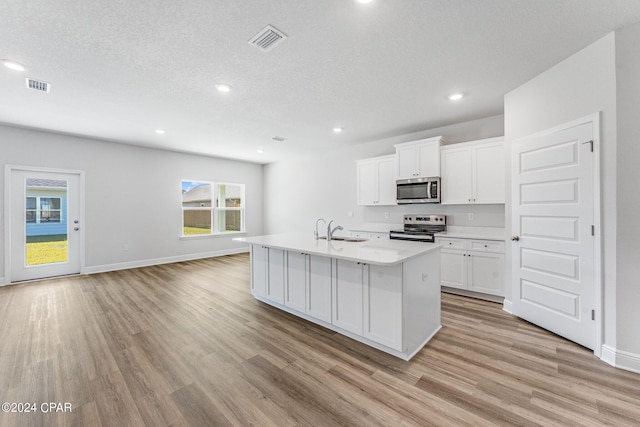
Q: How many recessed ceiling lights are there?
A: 7